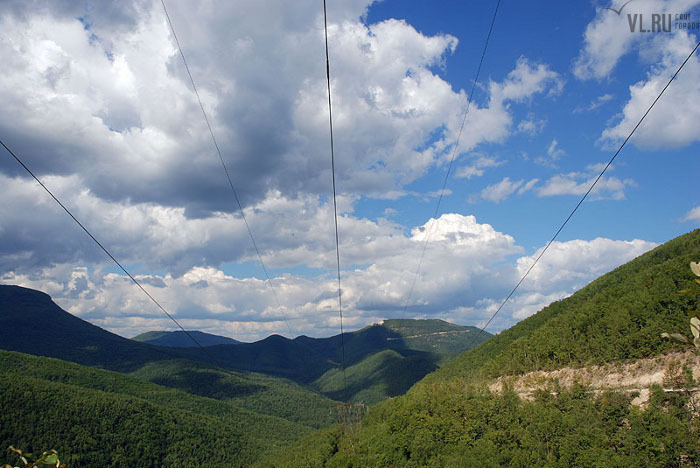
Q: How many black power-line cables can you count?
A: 5